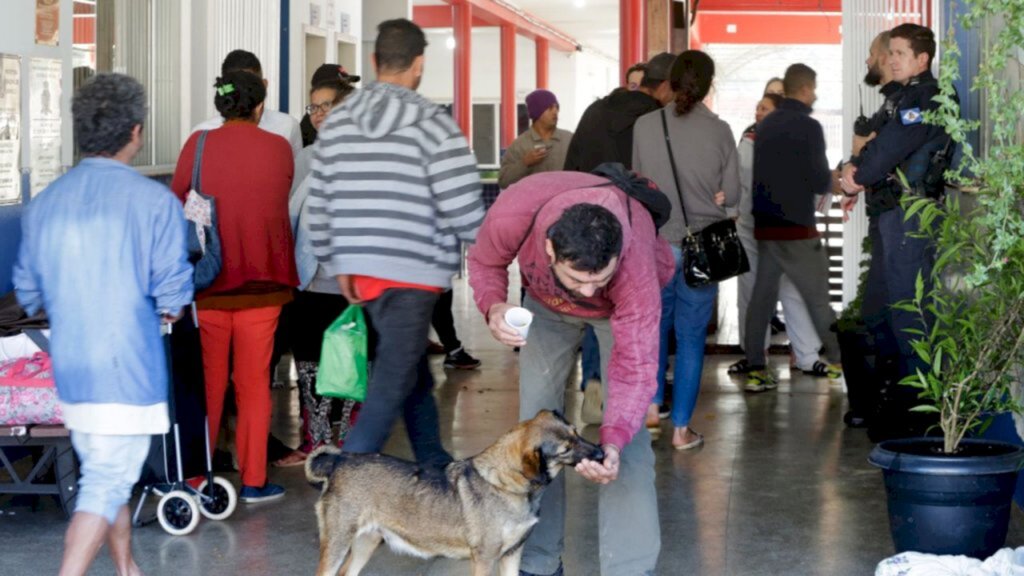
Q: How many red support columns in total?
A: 4